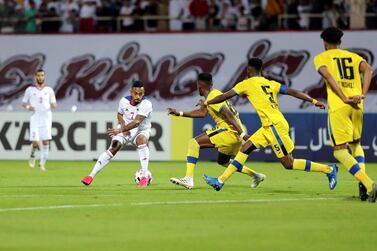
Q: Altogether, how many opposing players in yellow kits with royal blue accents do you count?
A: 3